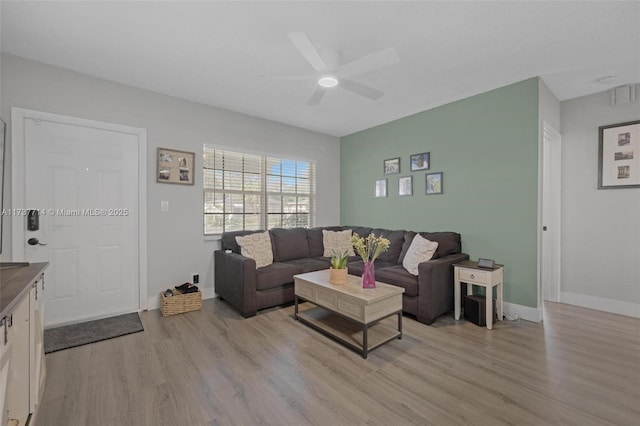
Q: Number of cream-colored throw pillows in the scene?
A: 3